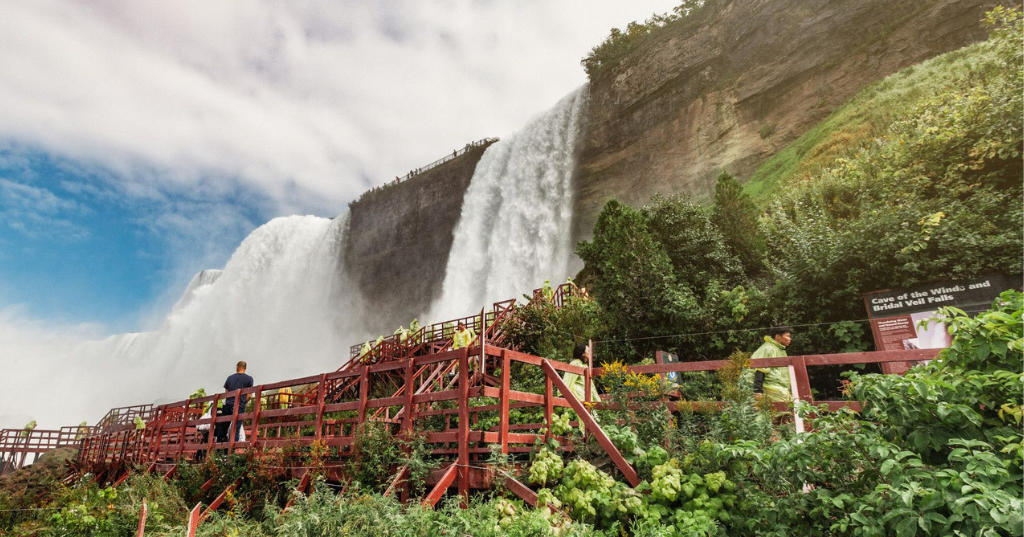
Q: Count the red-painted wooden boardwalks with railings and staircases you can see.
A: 1